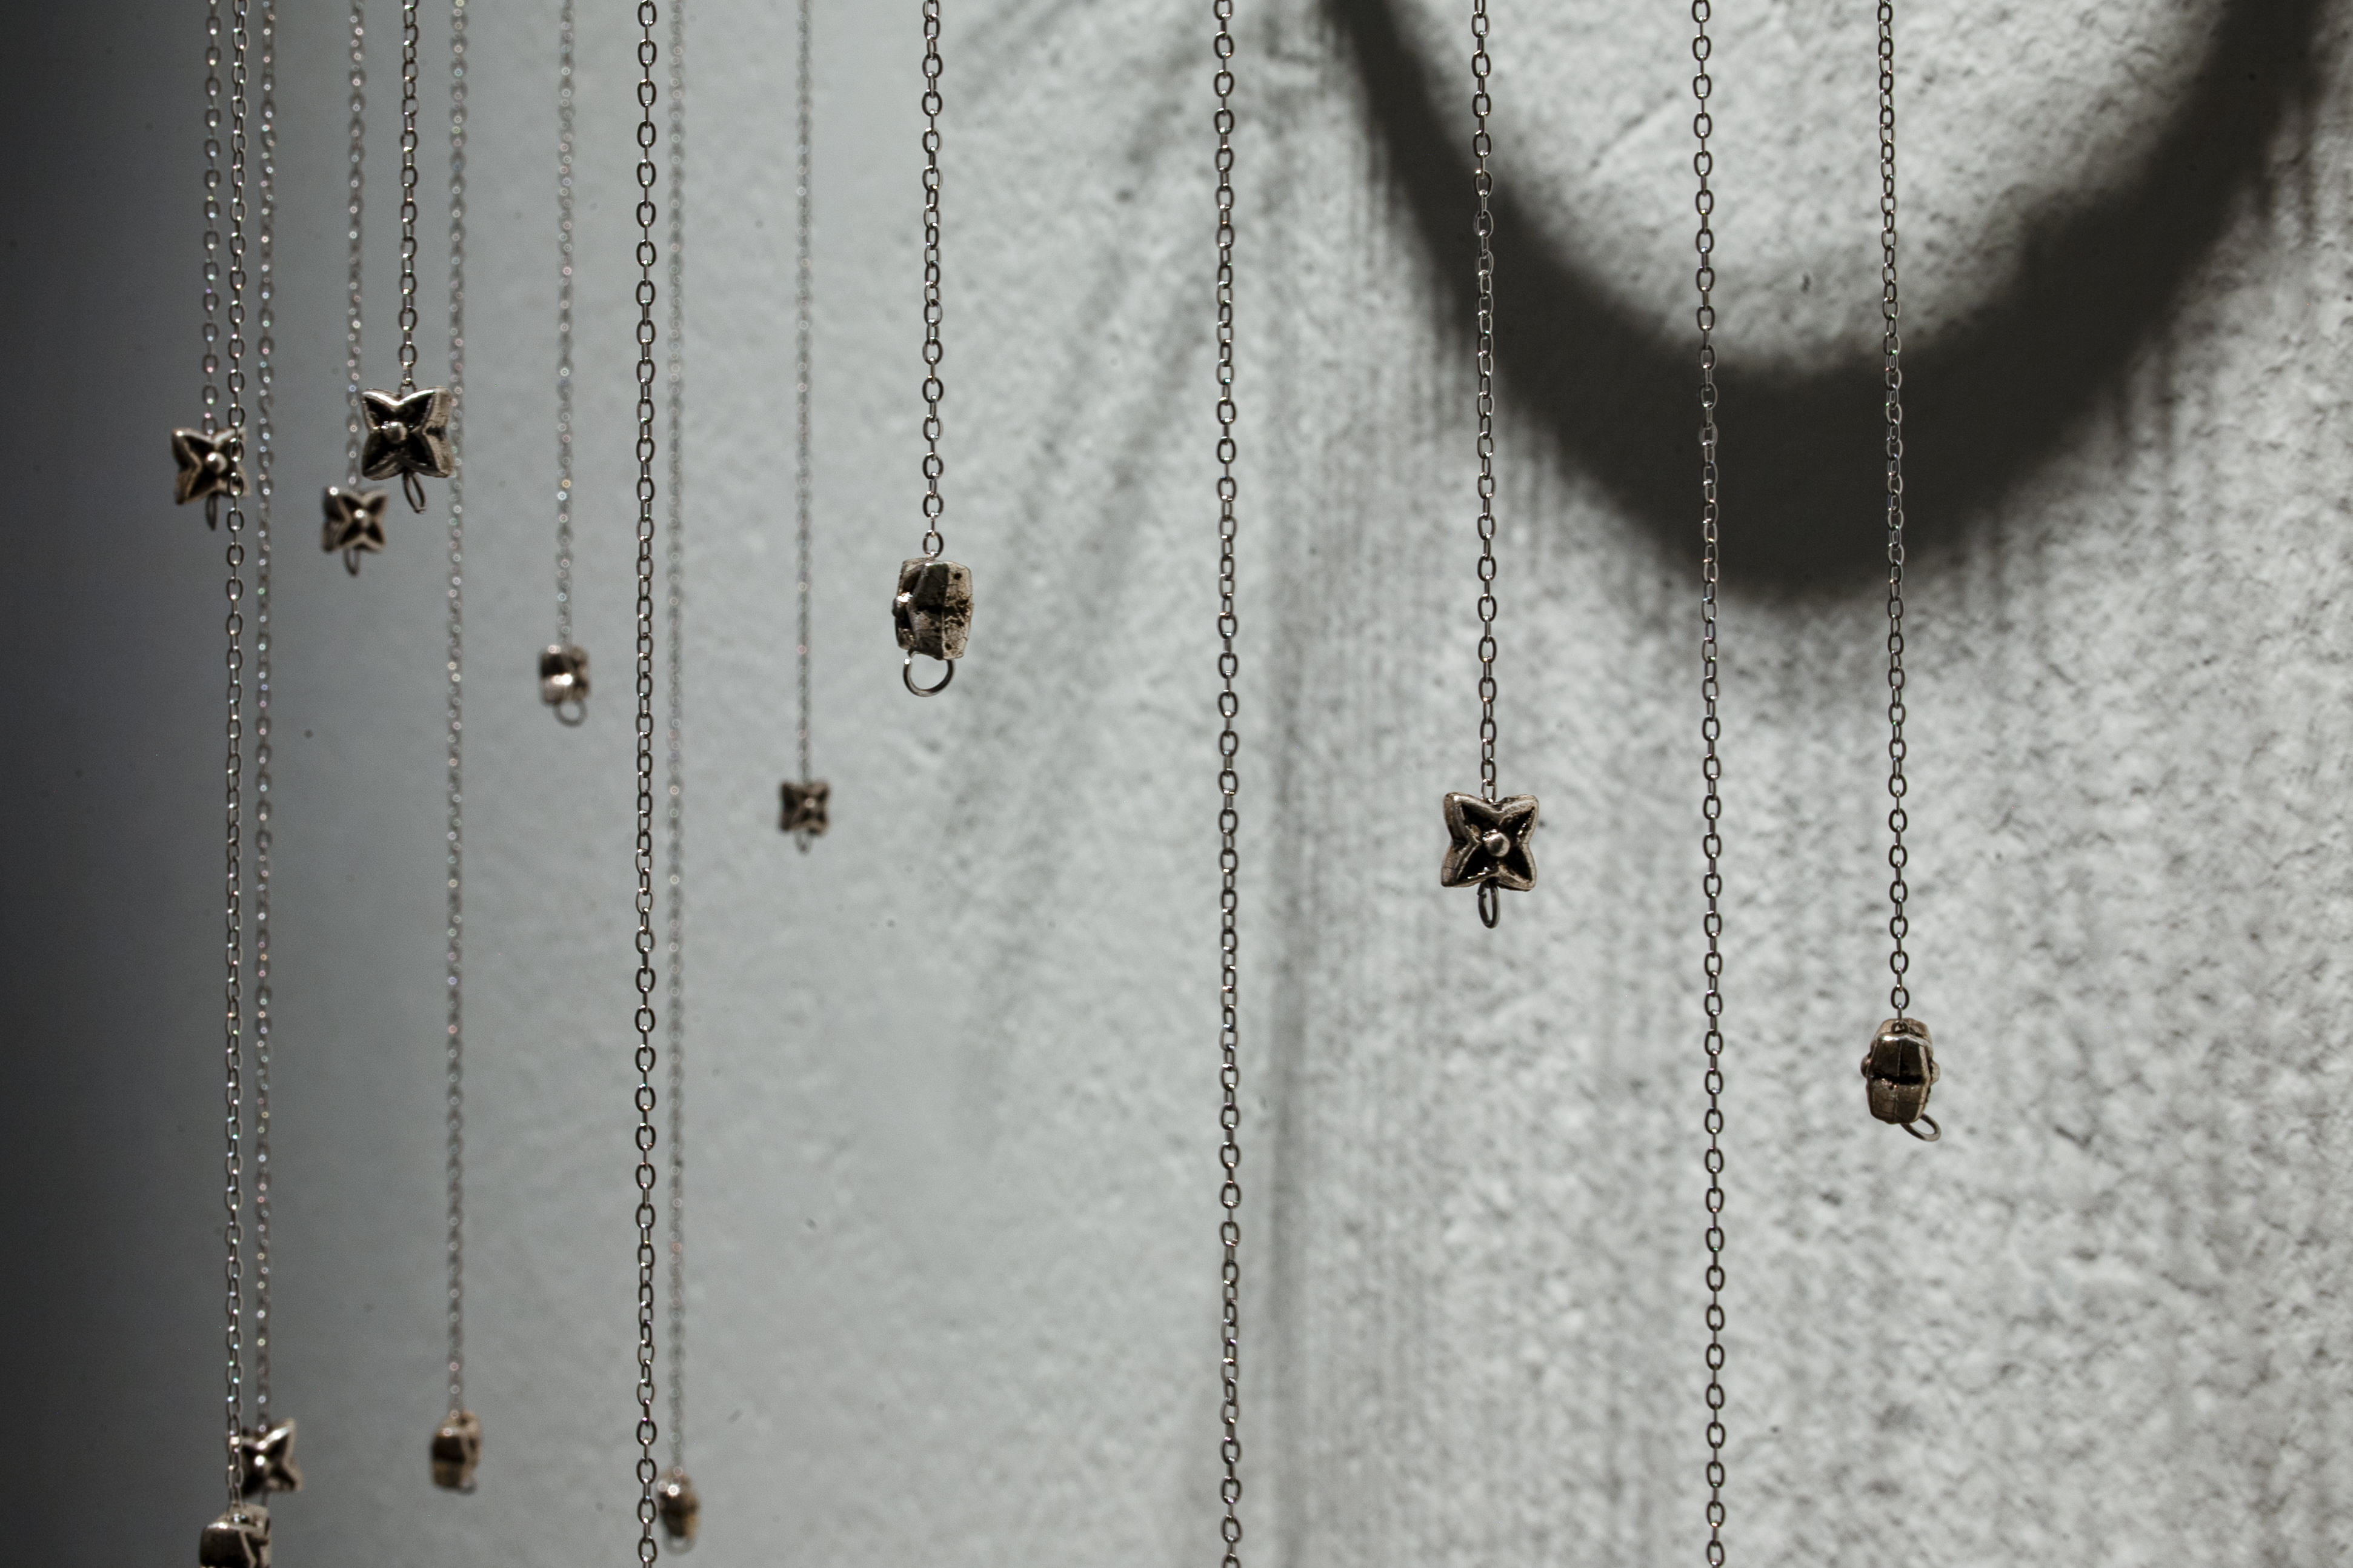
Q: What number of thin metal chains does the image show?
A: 15